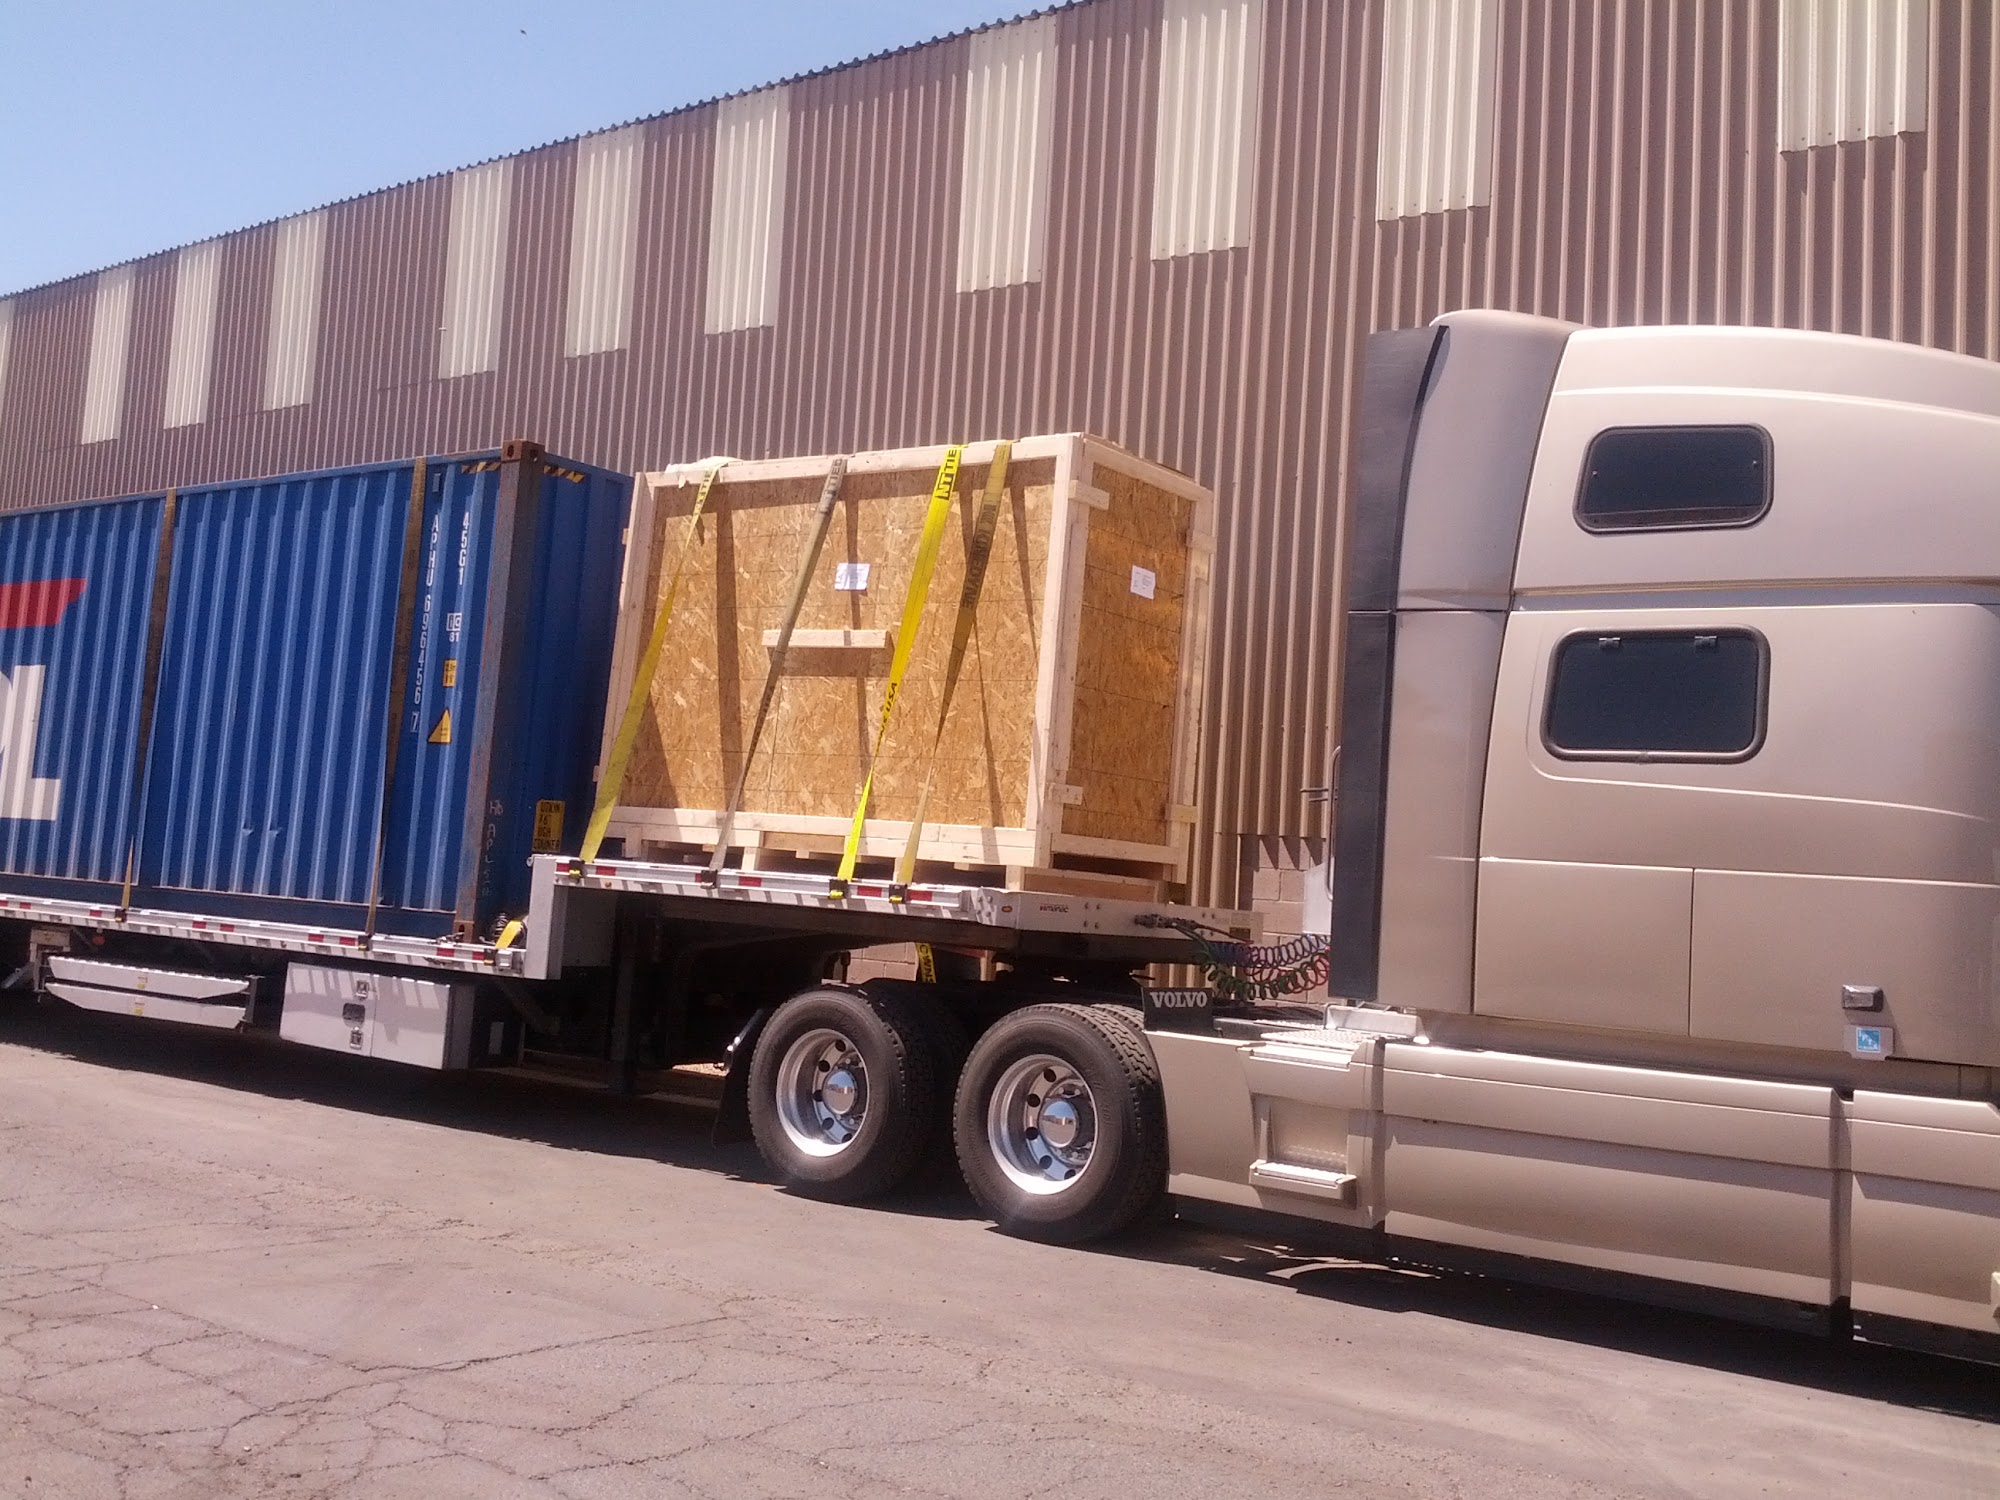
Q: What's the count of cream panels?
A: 11